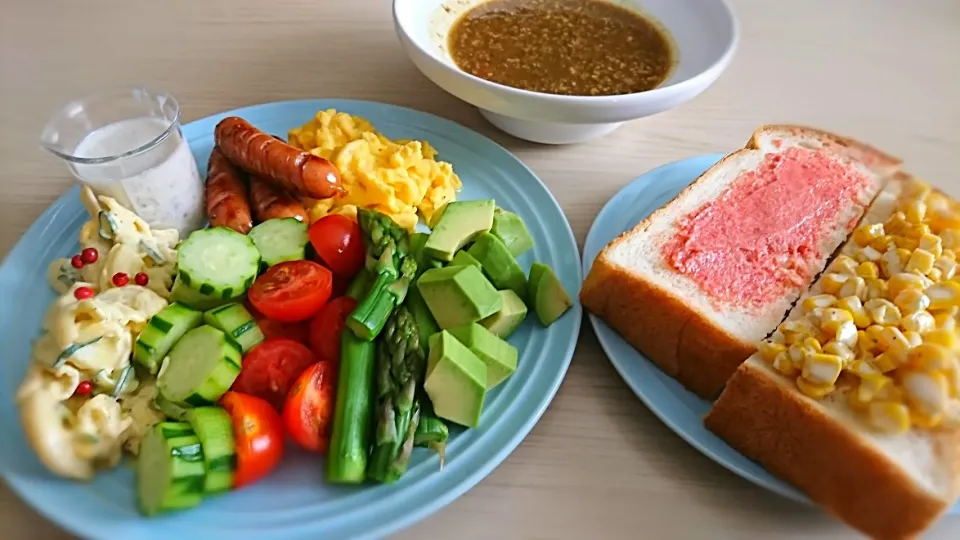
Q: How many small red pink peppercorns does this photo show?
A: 6